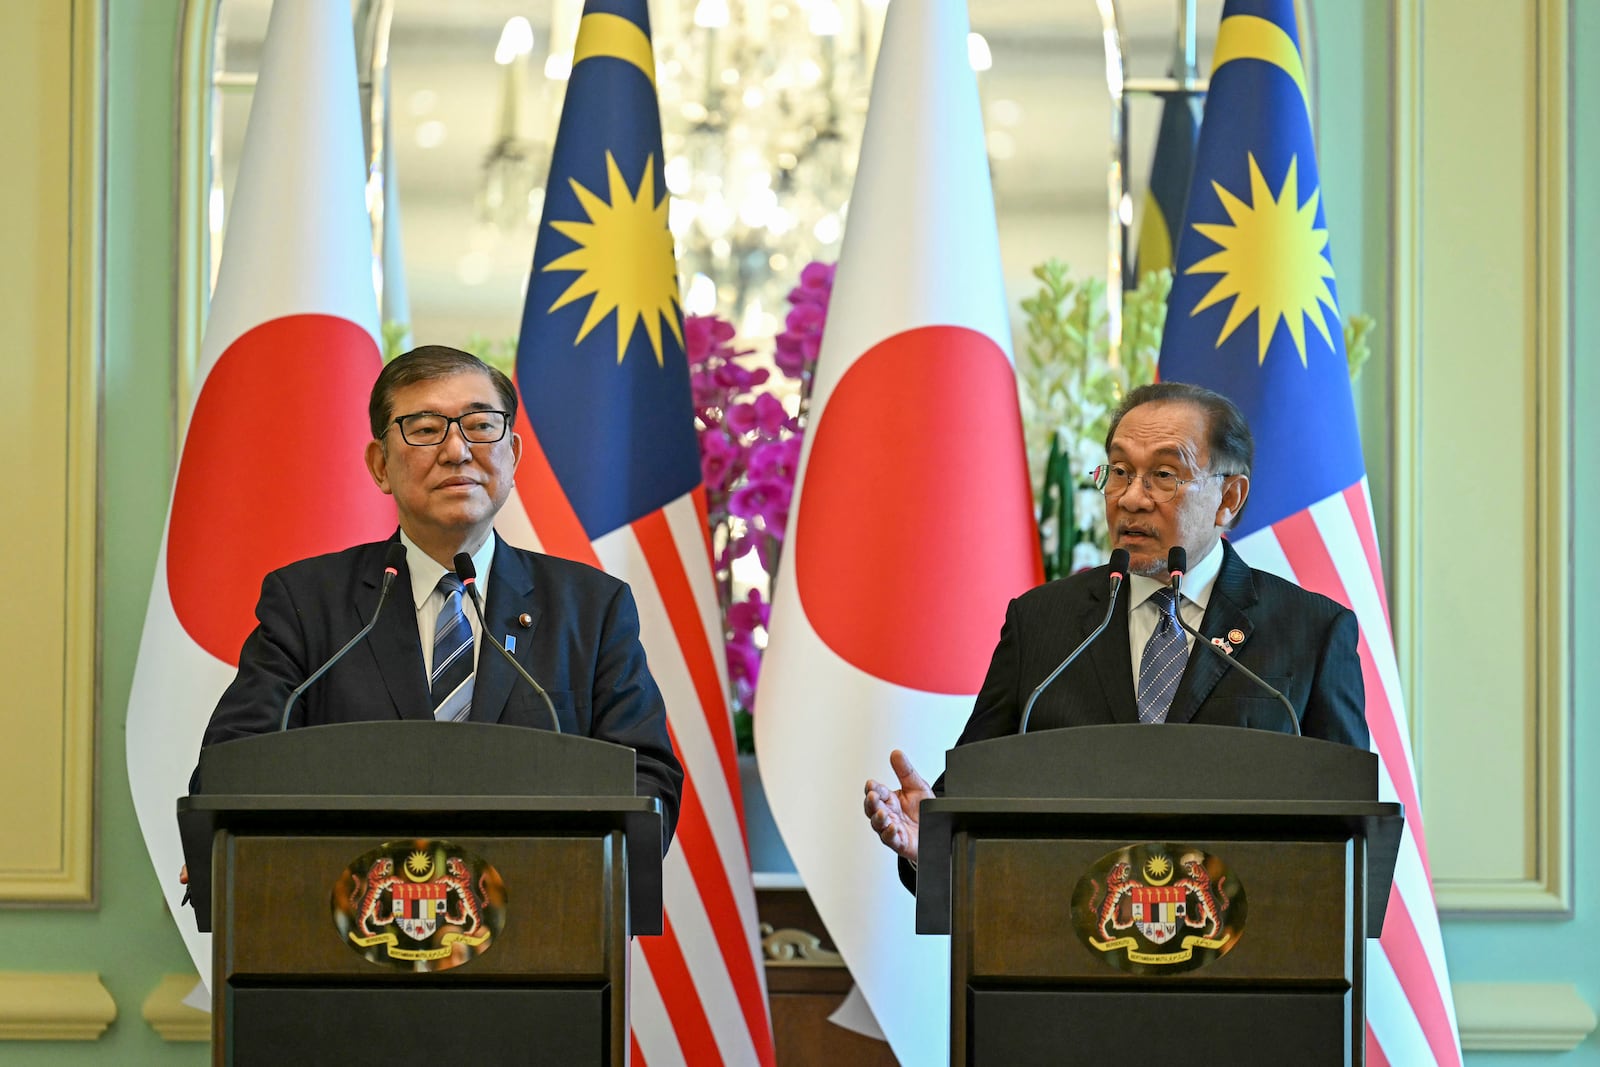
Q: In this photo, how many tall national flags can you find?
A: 4